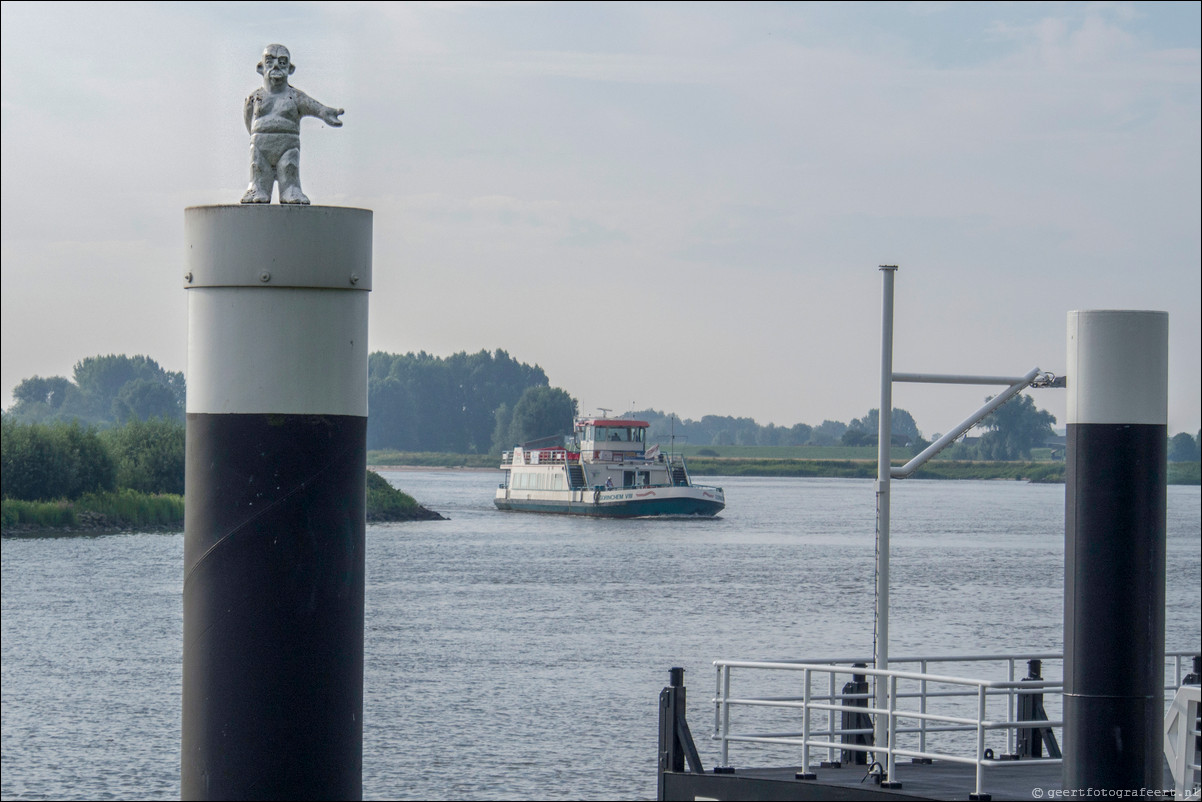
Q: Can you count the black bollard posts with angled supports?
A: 3